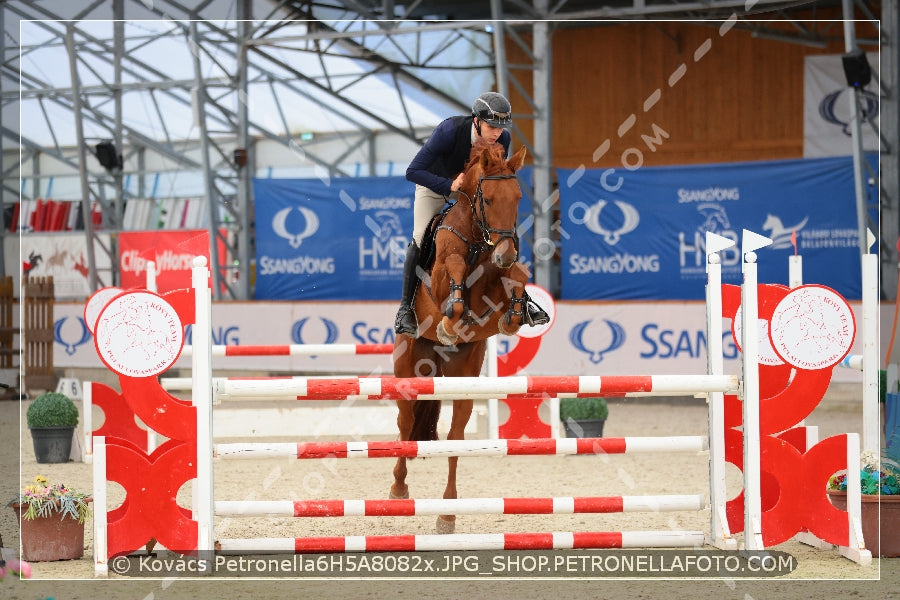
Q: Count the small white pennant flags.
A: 3